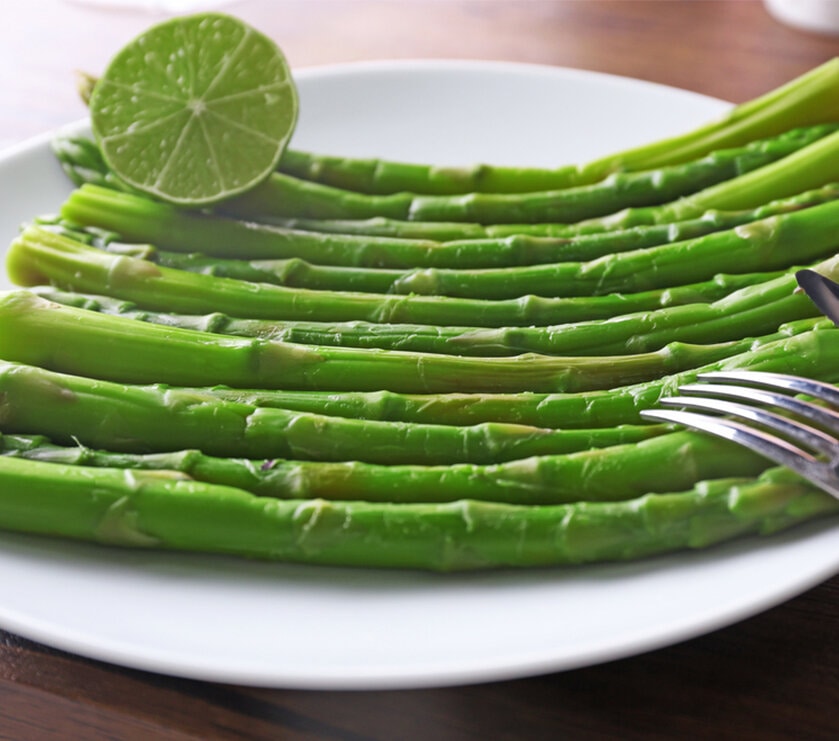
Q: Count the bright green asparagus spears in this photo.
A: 12